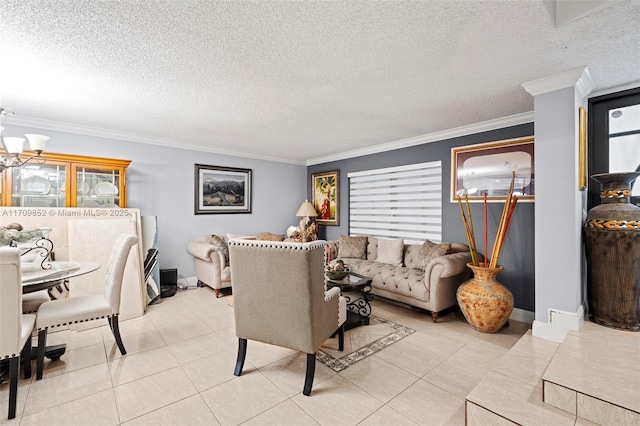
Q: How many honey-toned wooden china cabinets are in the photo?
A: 1